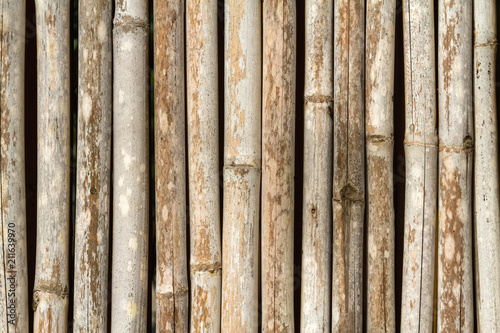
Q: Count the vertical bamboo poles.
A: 14